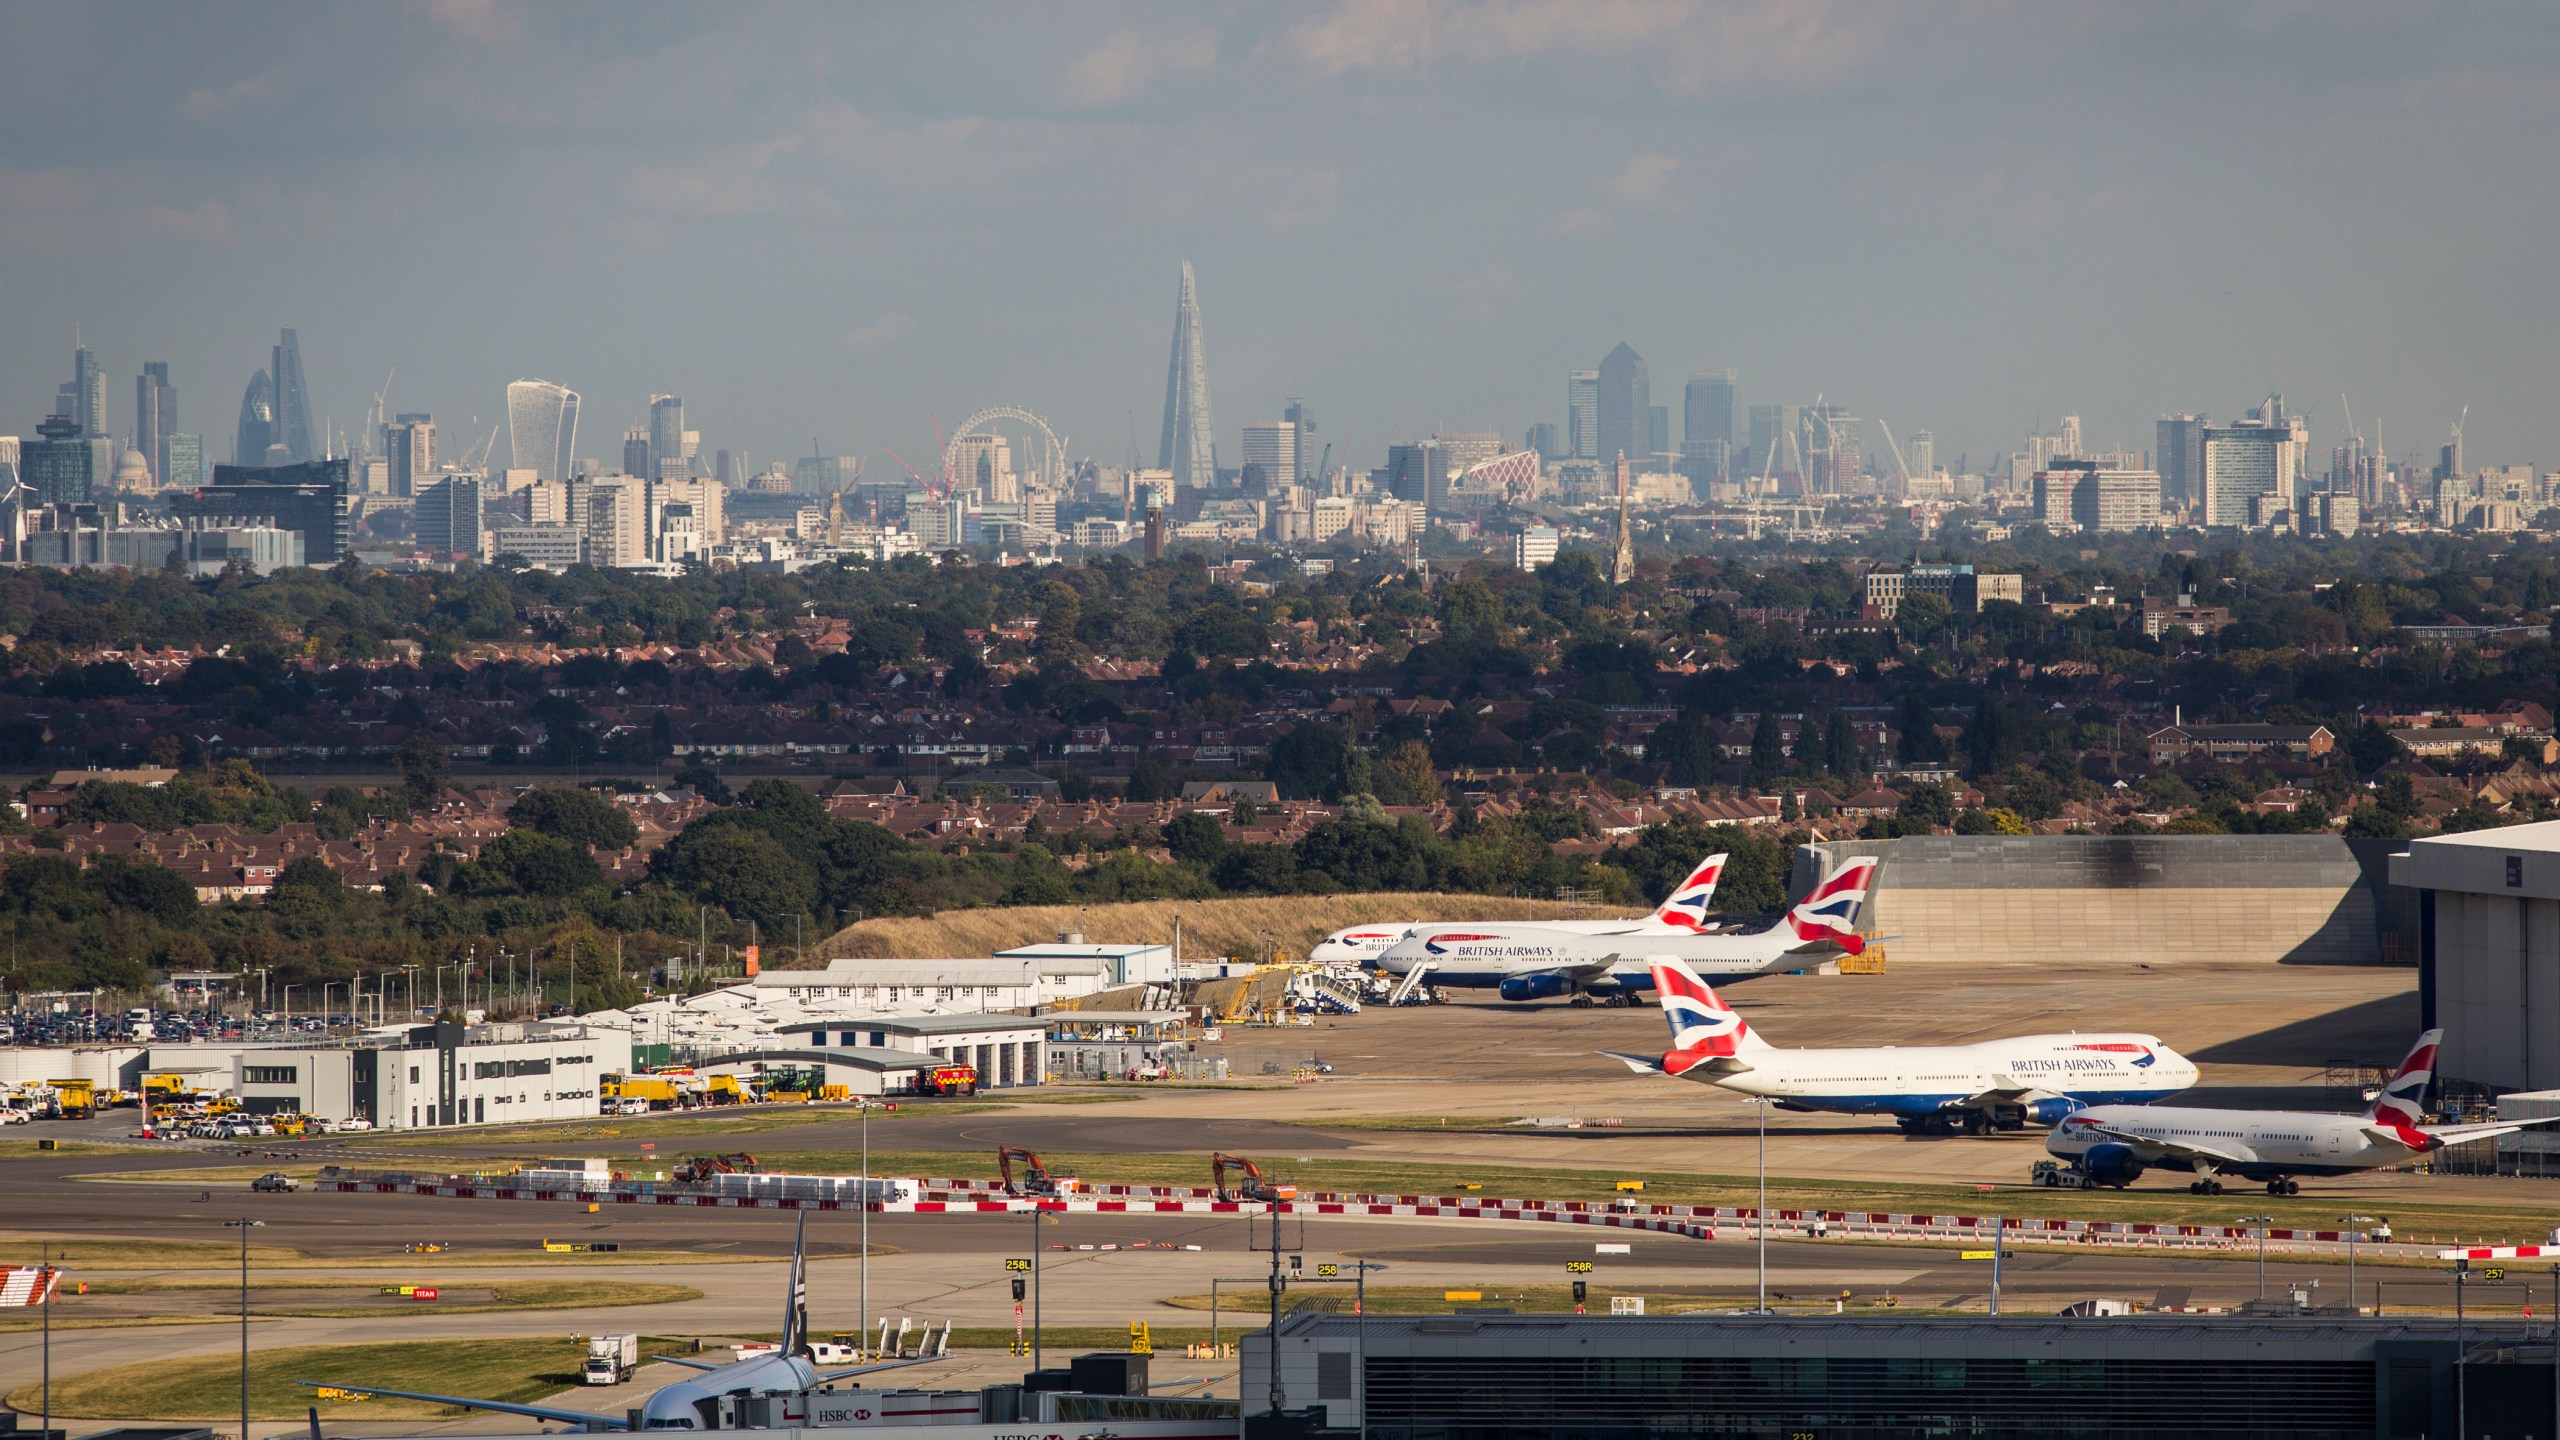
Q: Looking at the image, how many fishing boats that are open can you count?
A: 0